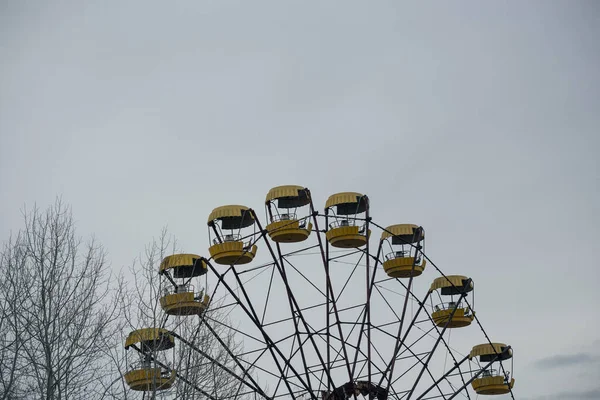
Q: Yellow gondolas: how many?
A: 8